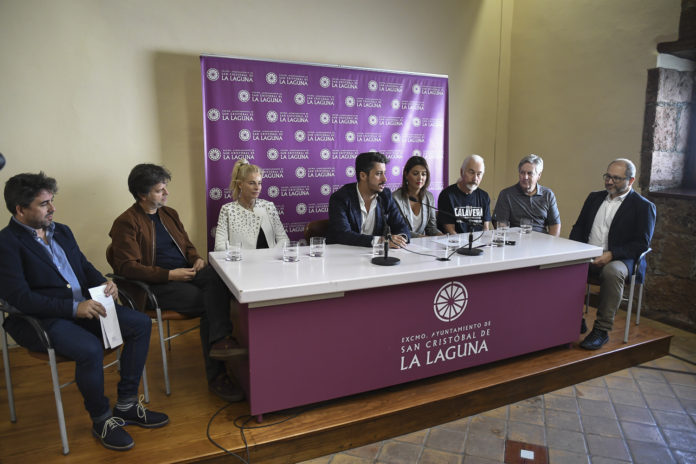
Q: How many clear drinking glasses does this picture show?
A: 8